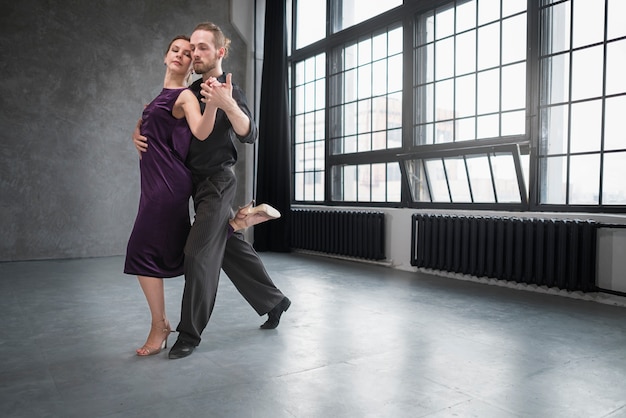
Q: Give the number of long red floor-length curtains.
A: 0